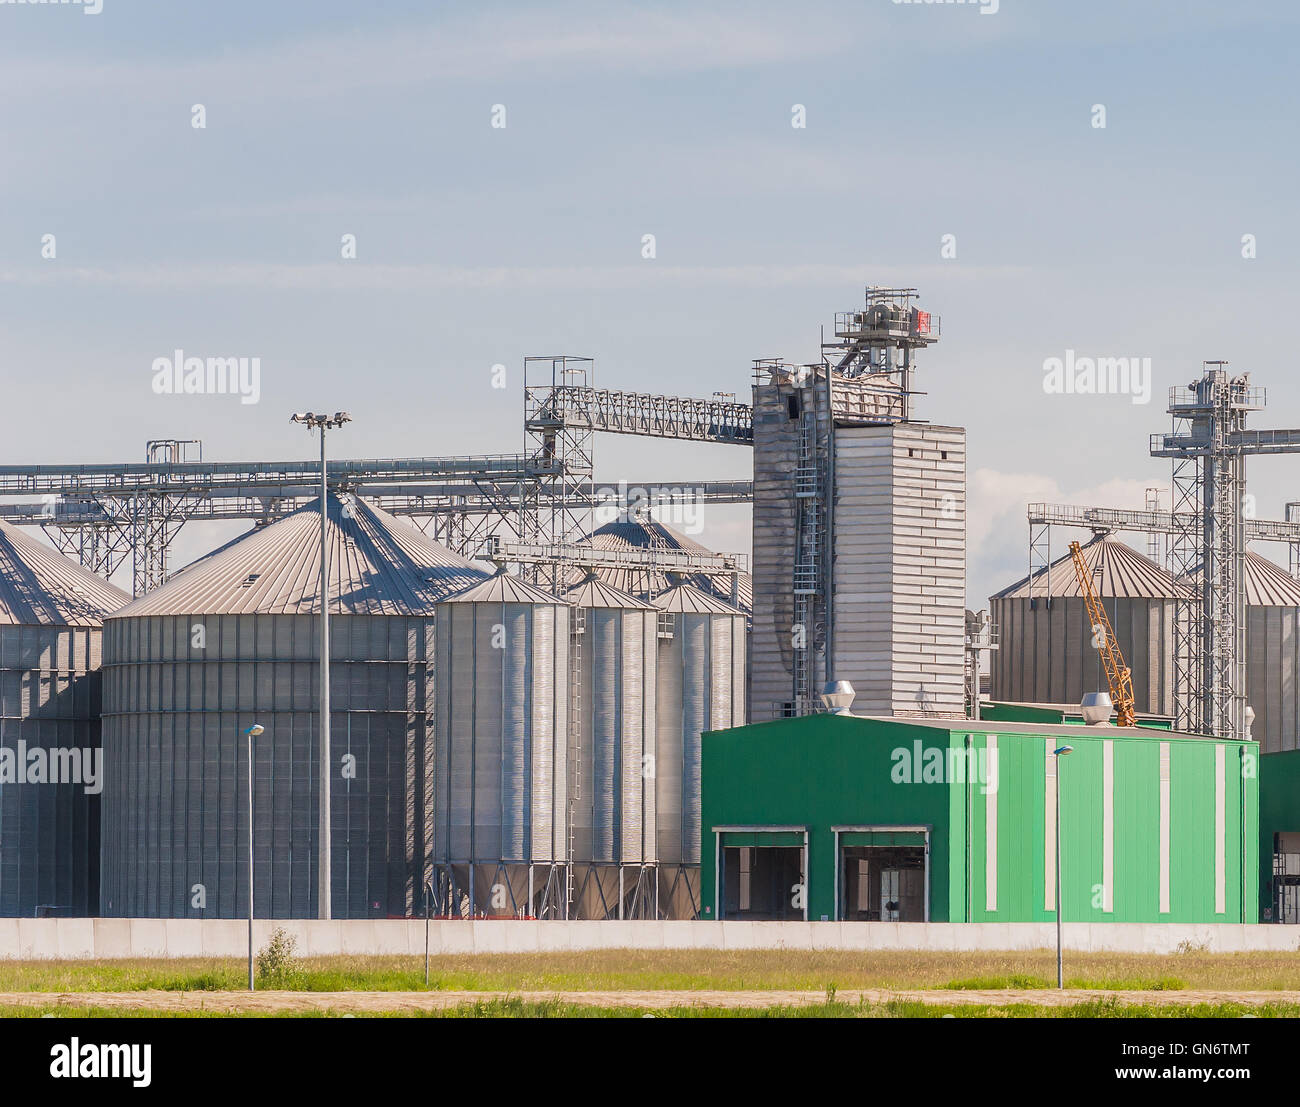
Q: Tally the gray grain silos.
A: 8